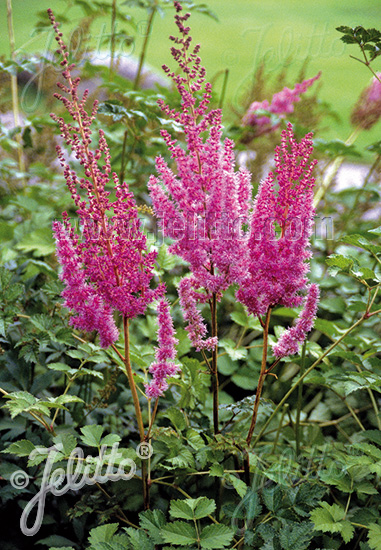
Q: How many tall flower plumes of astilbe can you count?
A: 3